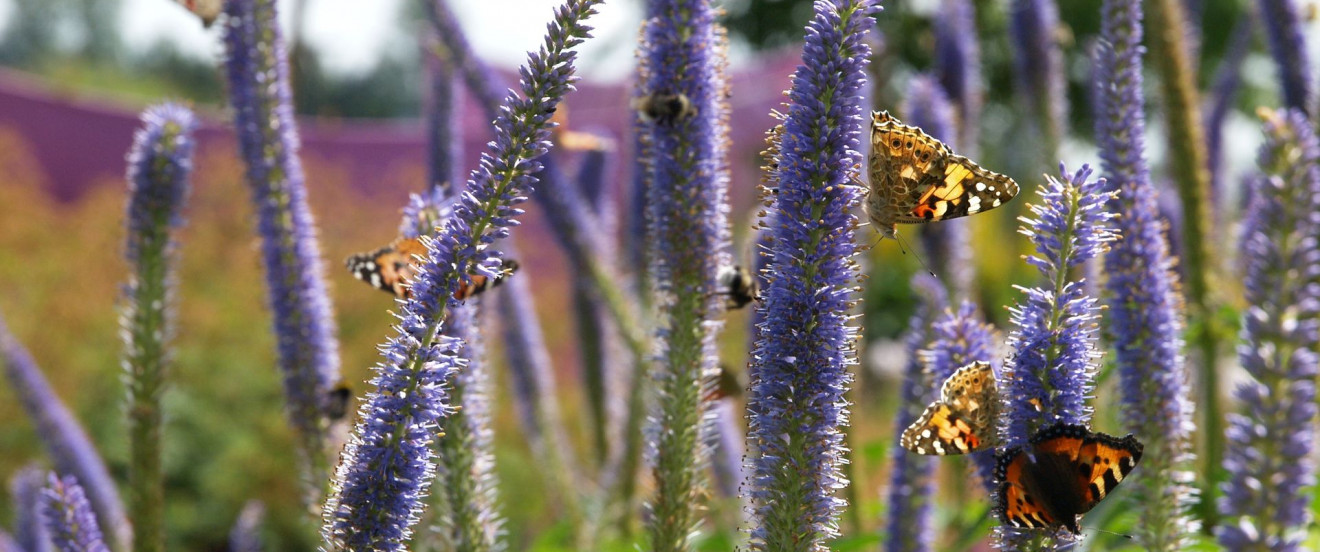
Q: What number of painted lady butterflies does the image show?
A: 3